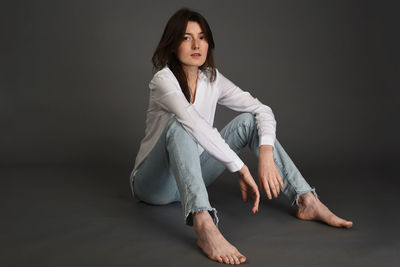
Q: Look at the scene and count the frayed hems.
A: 2